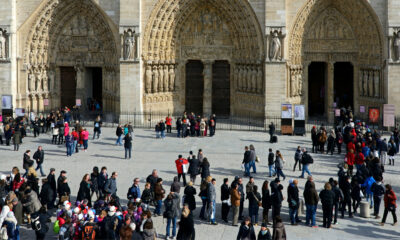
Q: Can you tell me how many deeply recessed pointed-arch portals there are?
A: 3